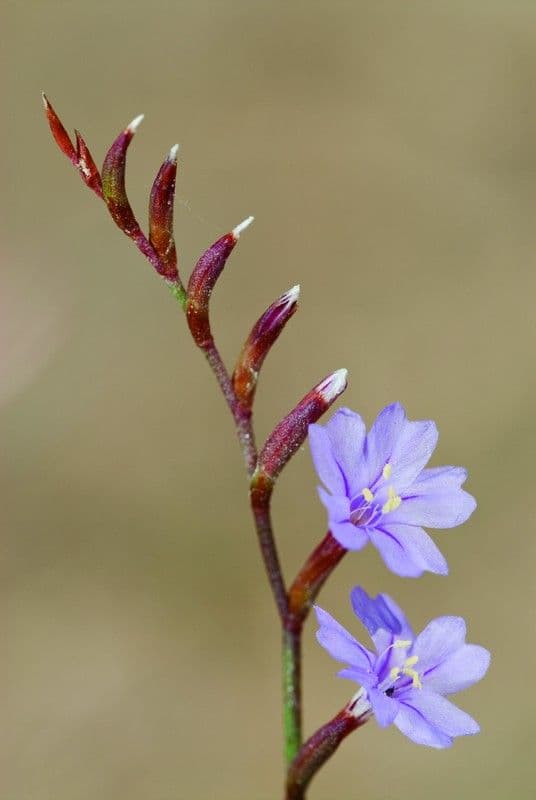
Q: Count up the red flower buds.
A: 7